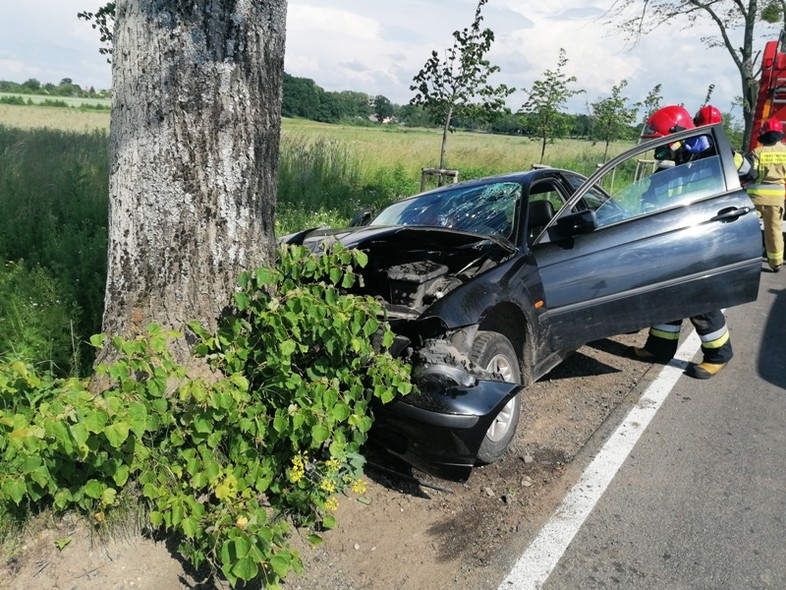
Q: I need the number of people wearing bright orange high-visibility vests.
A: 0